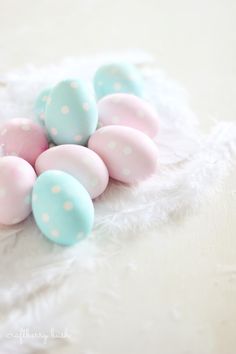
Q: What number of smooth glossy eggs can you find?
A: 9